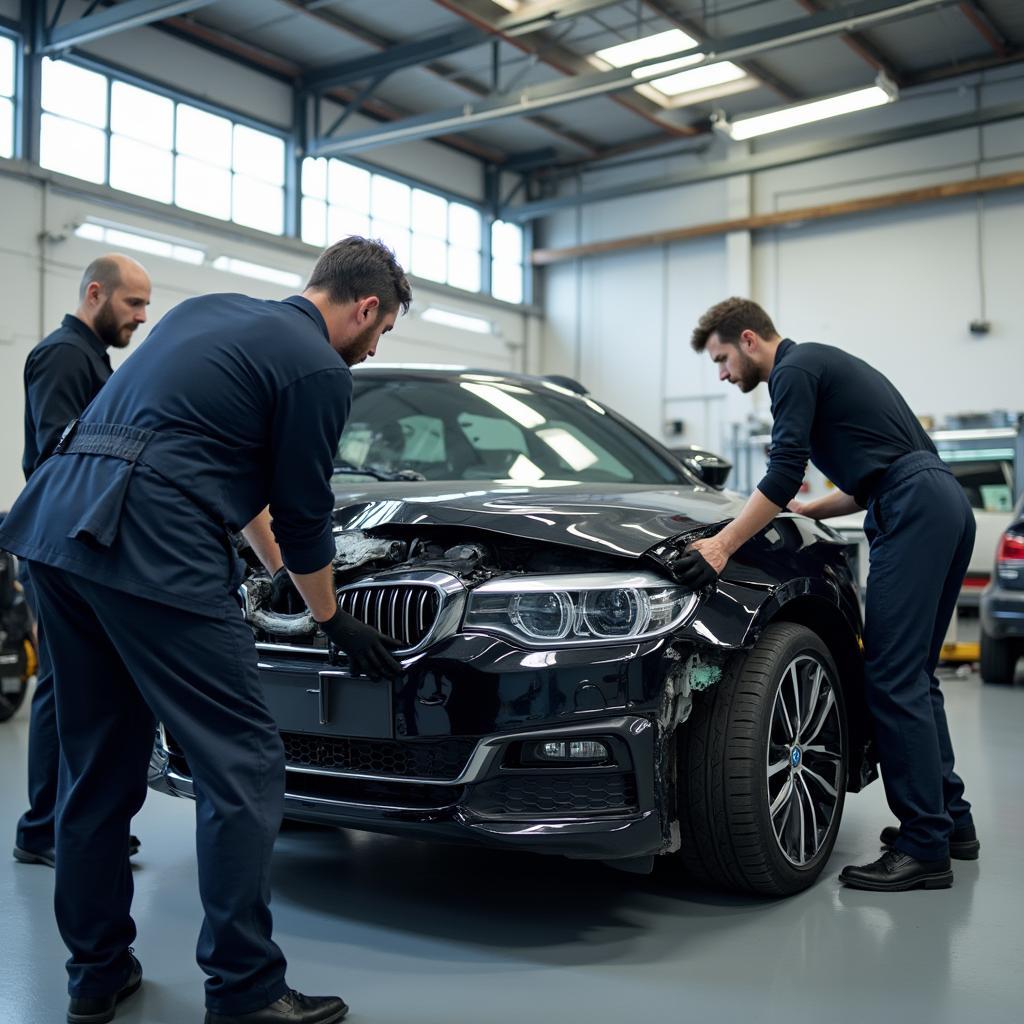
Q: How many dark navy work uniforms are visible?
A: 3